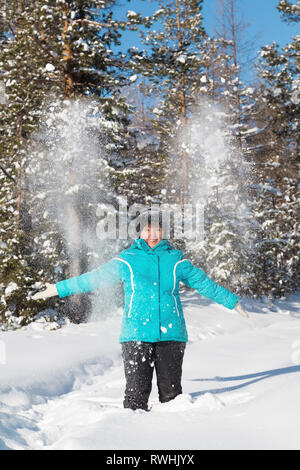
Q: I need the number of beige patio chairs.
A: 0